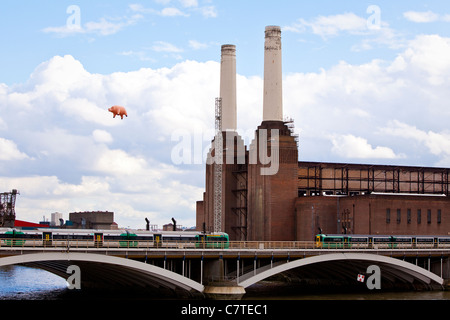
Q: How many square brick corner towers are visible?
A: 2